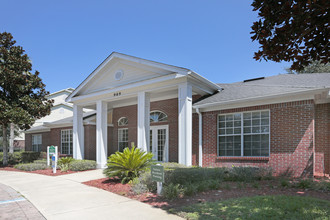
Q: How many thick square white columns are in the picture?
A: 4